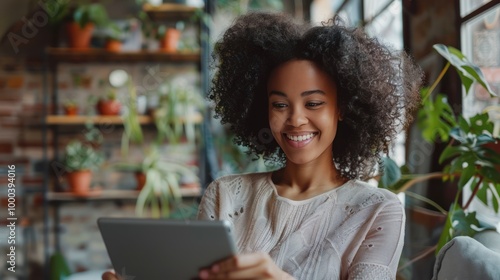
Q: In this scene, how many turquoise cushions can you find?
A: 0